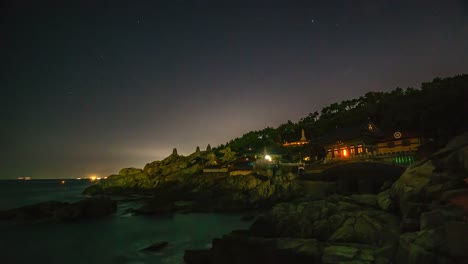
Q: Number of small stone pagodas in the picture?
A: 3